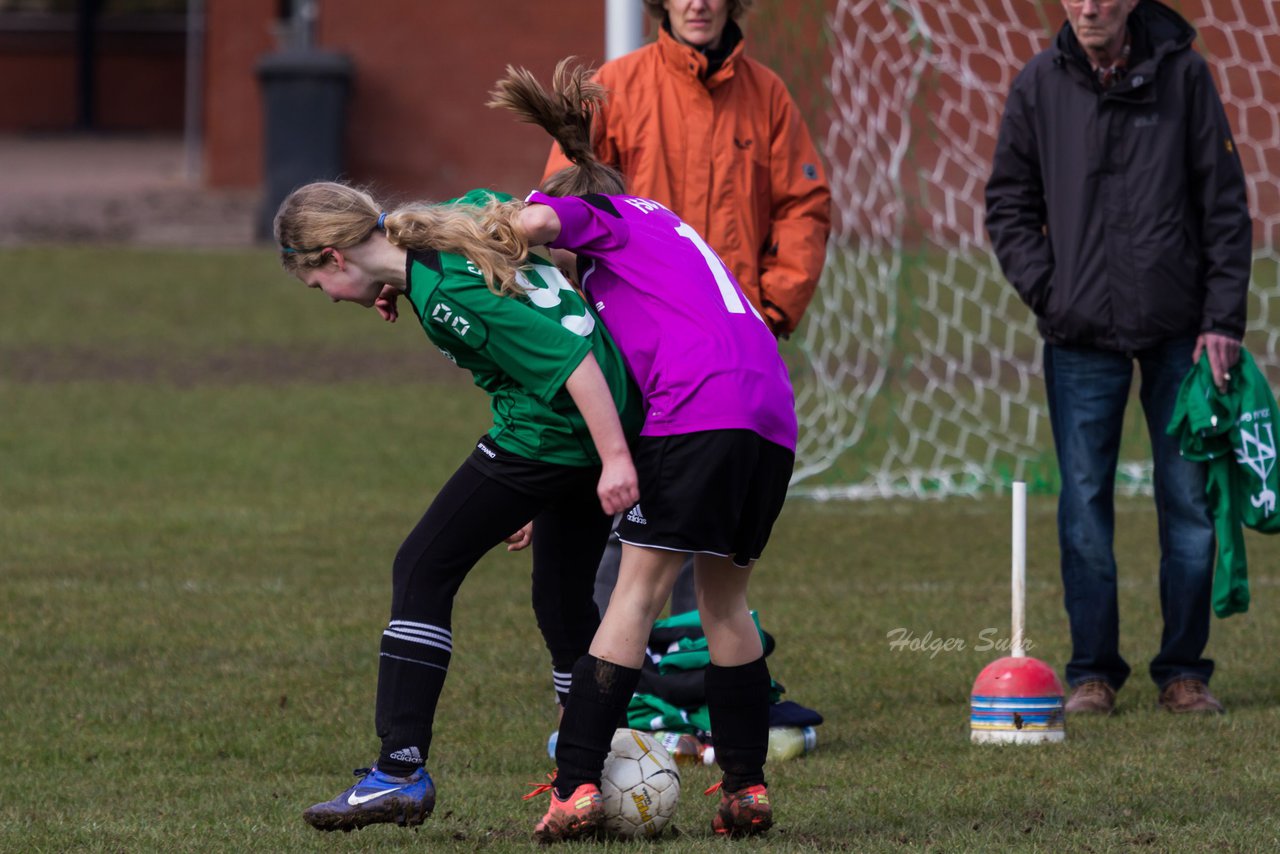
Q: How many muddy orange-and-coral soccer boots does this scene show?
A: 2